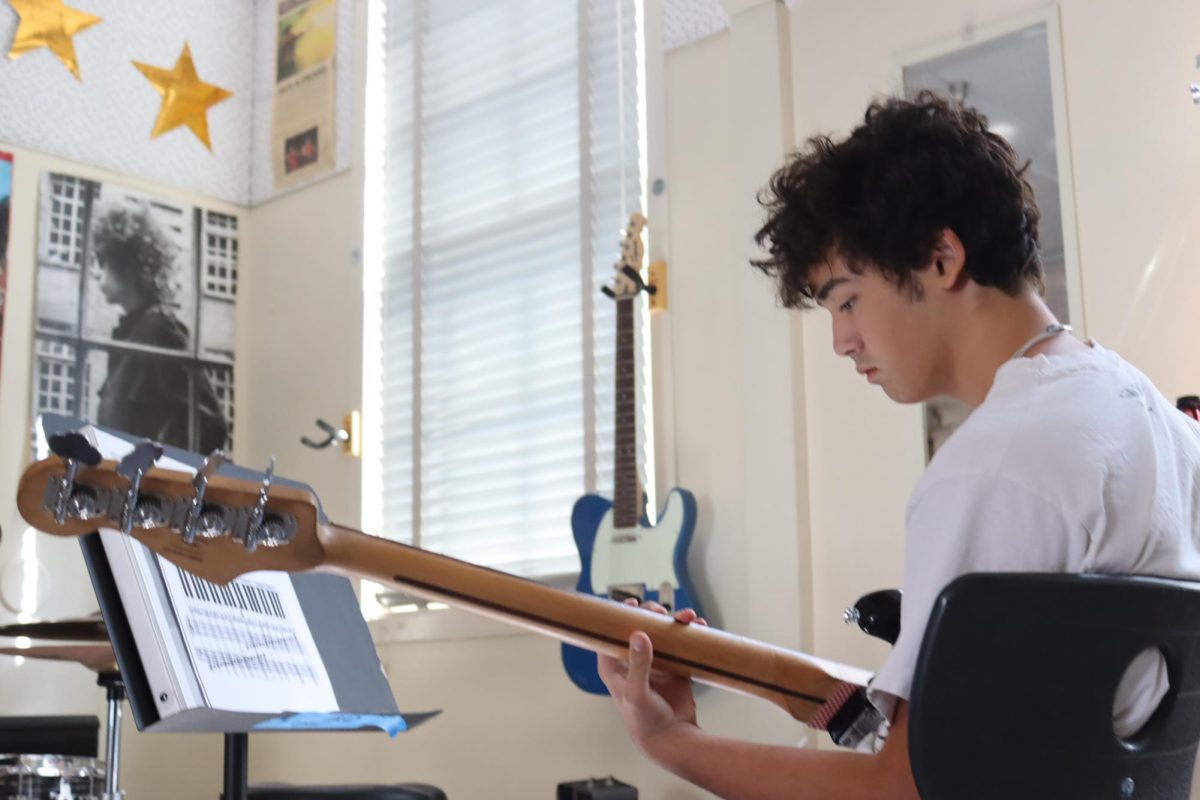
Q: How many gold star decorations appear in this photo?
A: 2